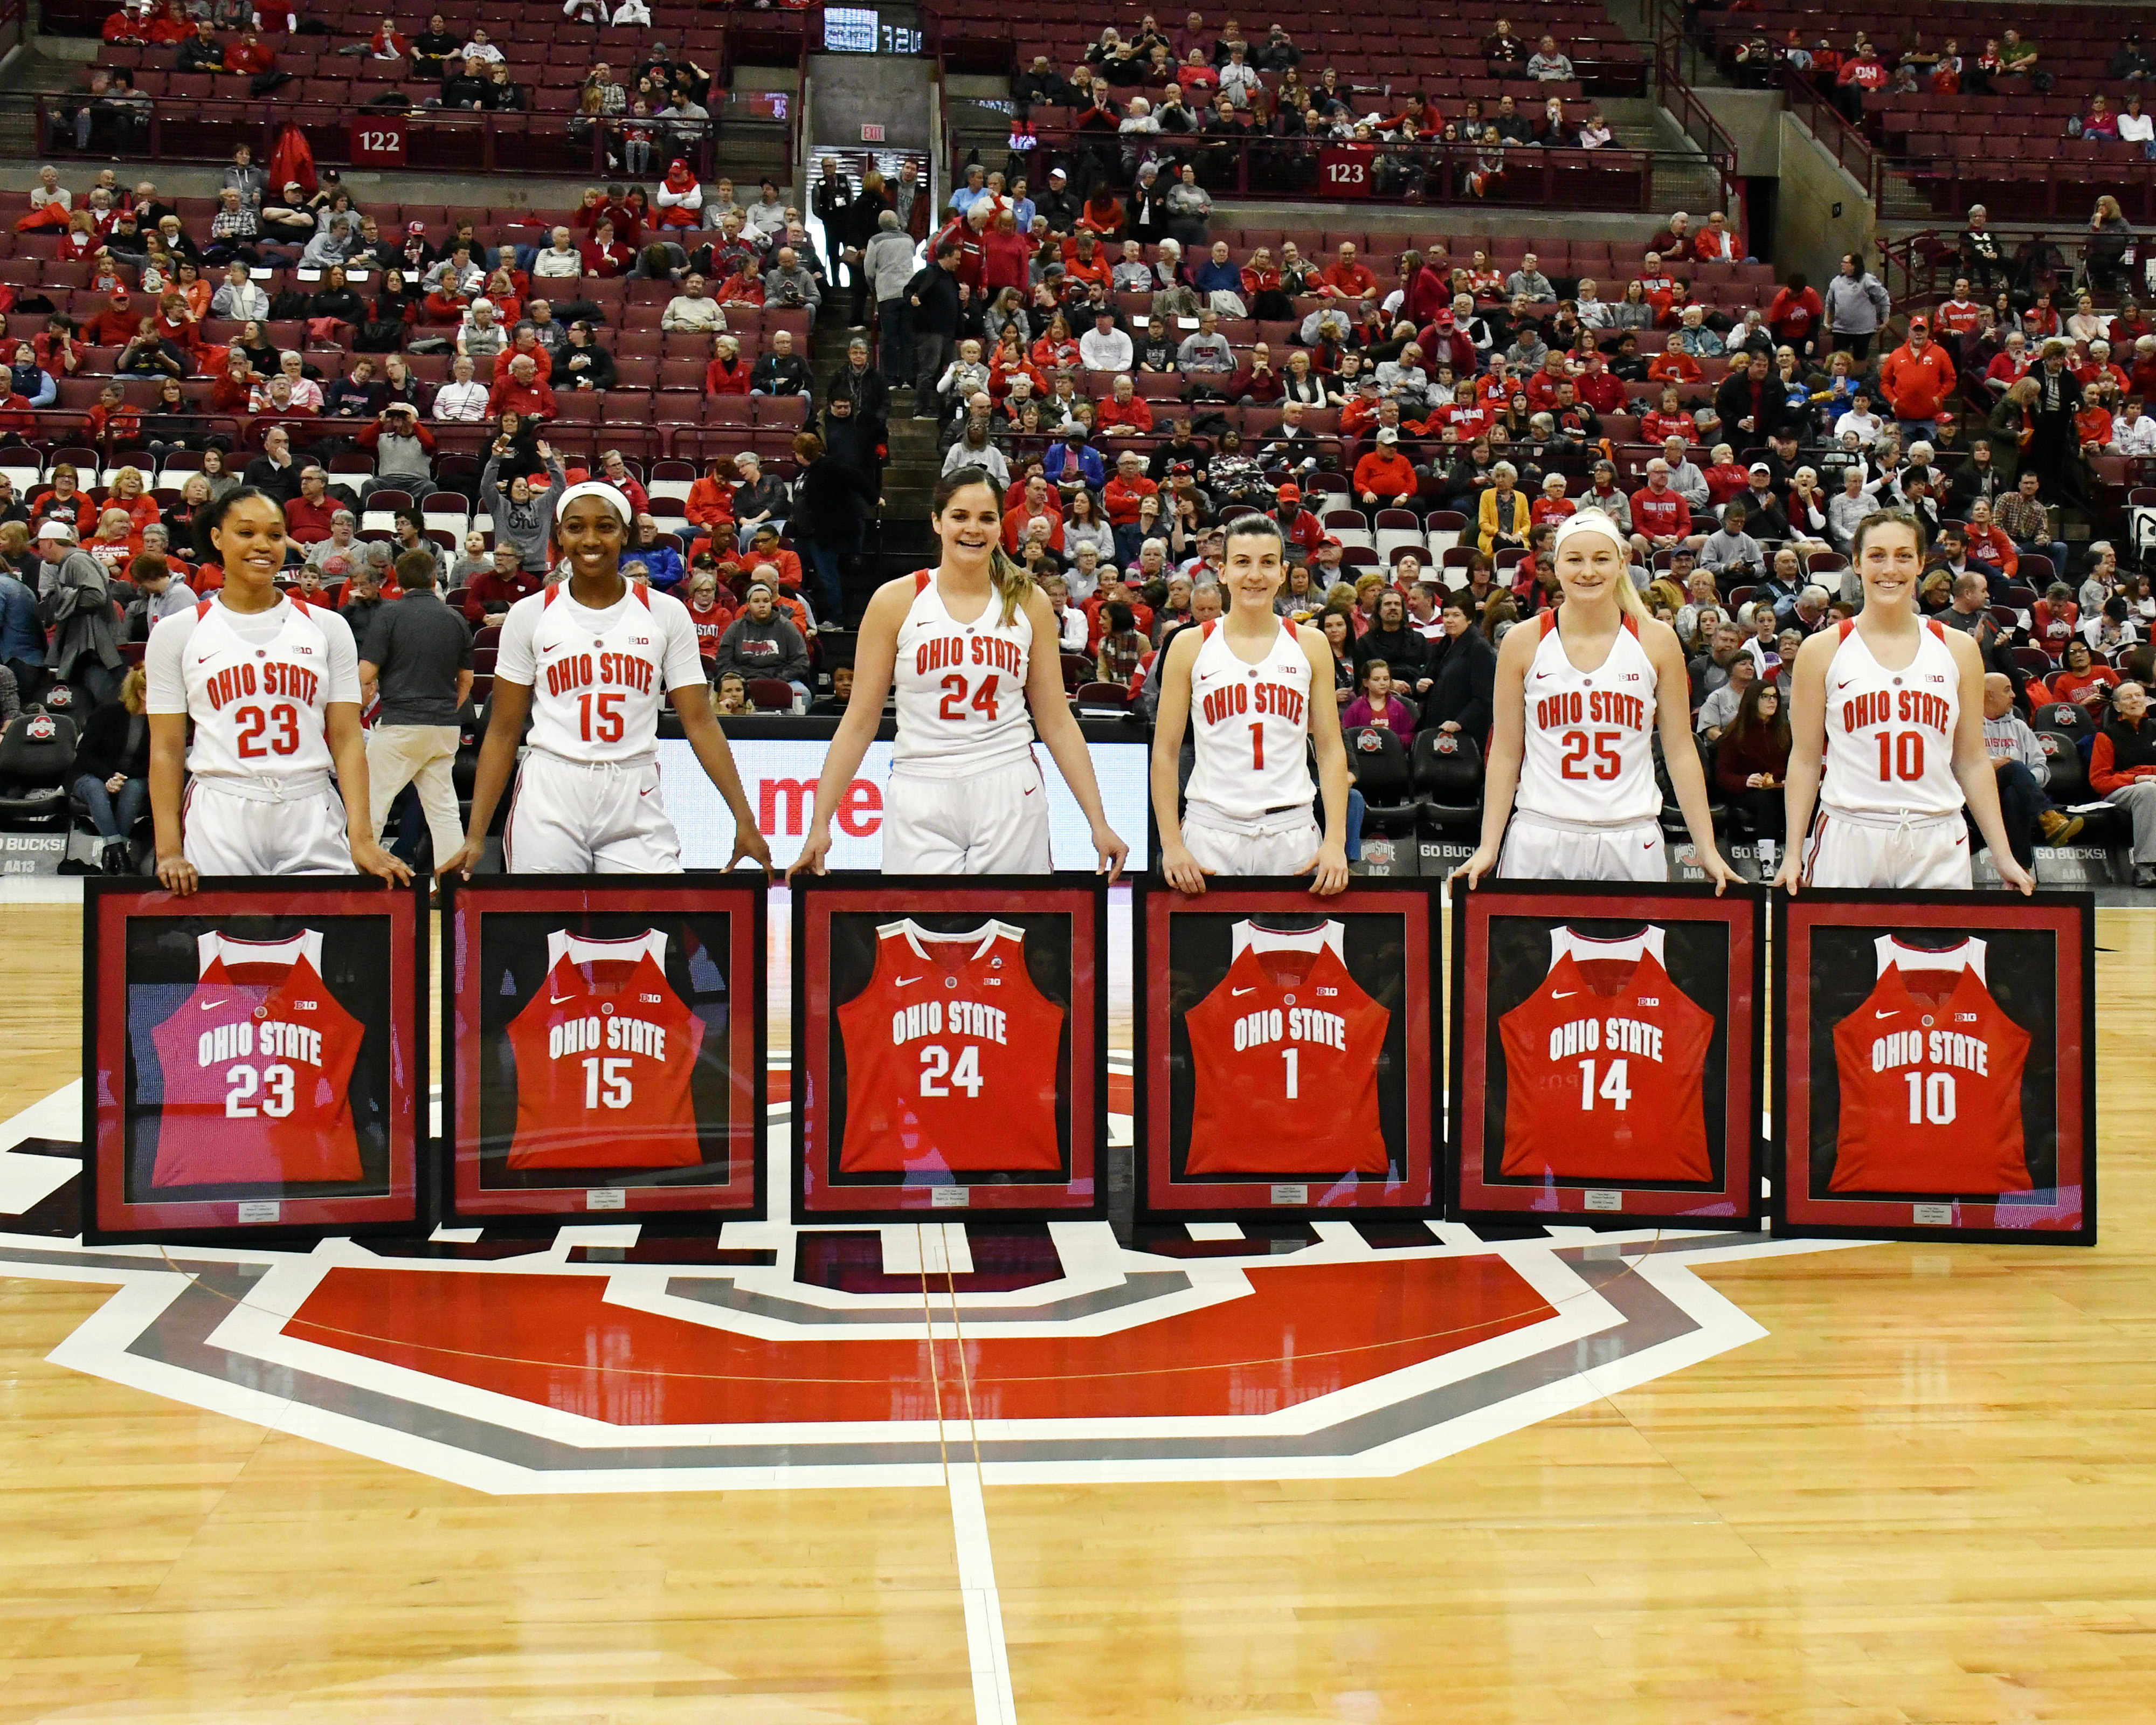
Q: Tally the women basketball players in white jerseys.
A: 6